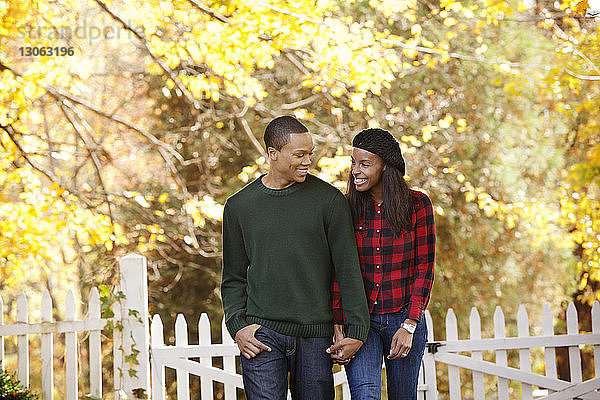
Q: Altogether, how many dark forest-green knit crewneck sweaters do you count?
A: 1